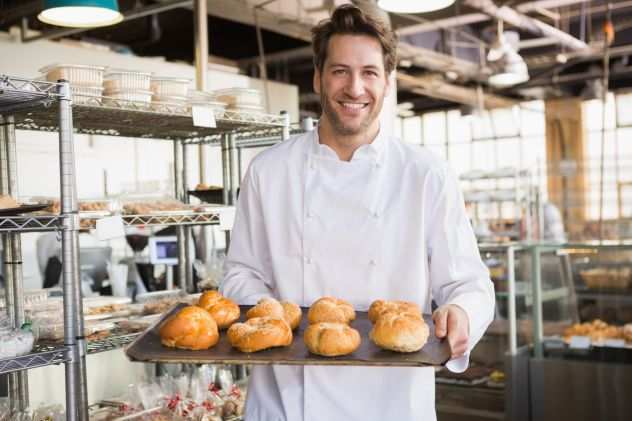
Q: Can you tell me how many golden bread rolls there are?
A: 8